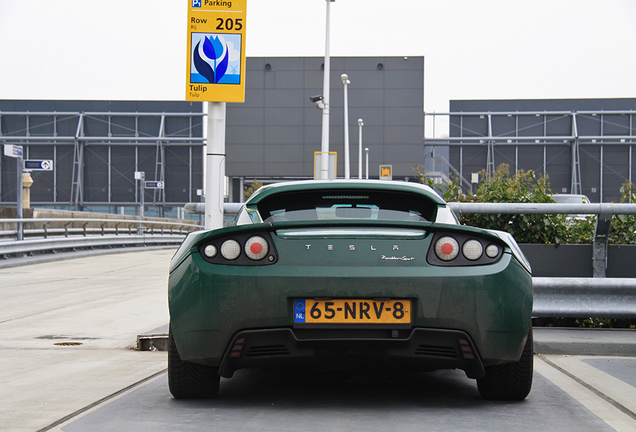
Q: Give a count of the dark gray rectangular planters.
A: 1